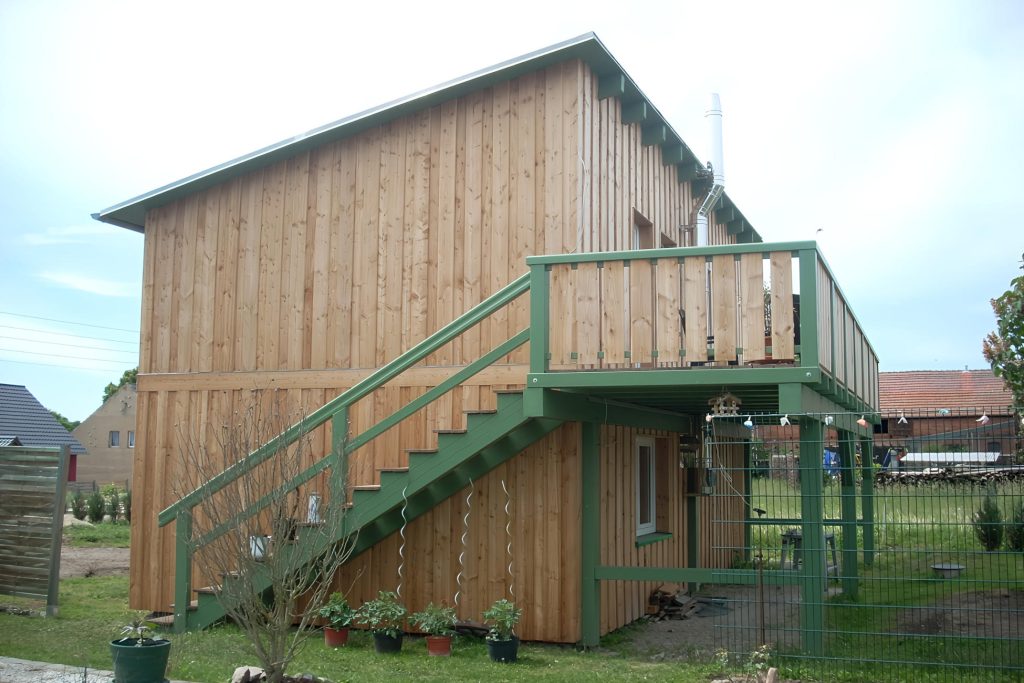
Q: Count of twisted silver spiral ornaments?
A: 3